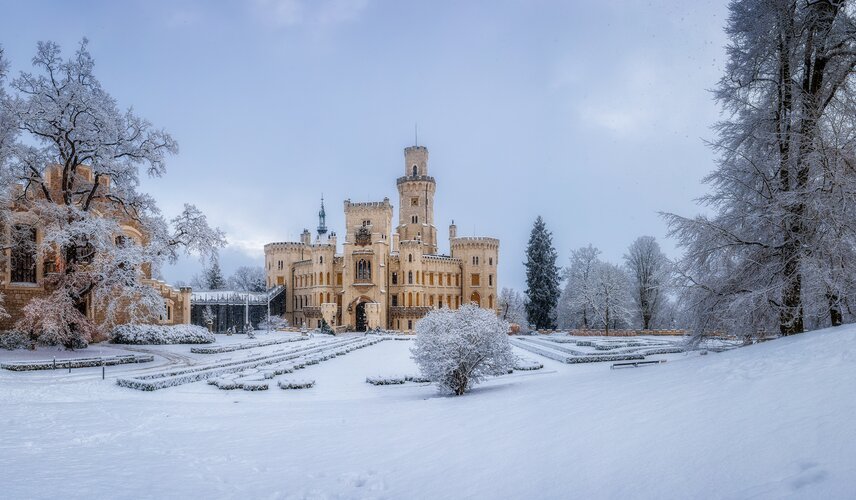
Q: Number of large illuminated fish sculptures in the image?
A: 0